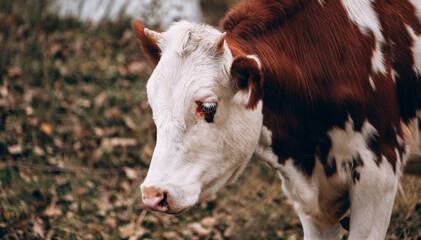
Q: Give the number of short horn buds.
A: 2